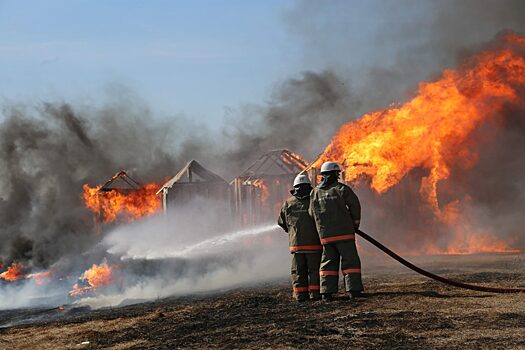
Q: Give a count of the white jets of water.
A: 1